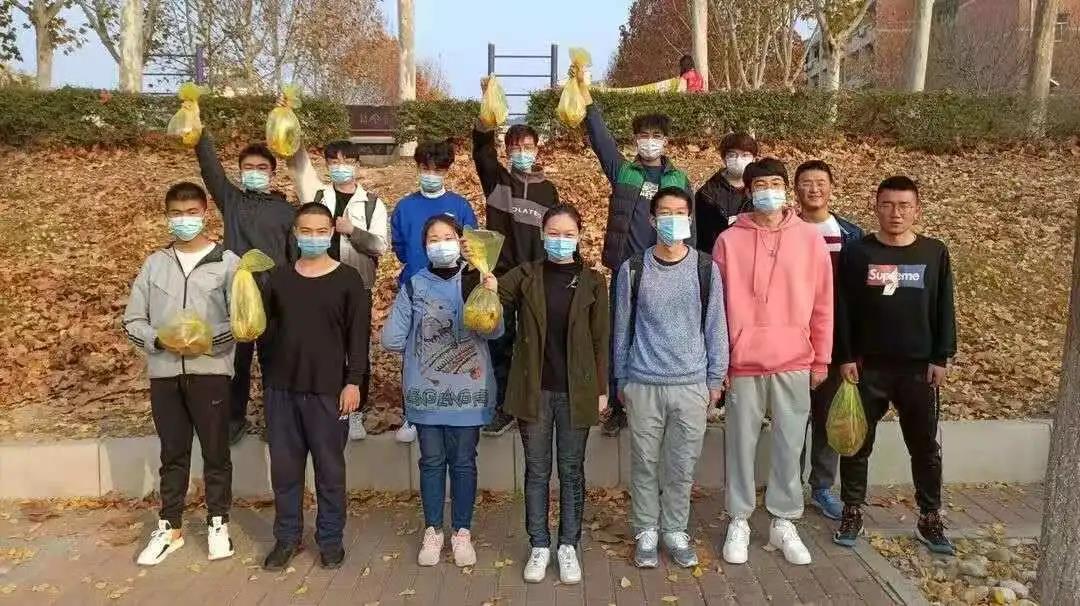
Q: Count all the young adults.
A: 14